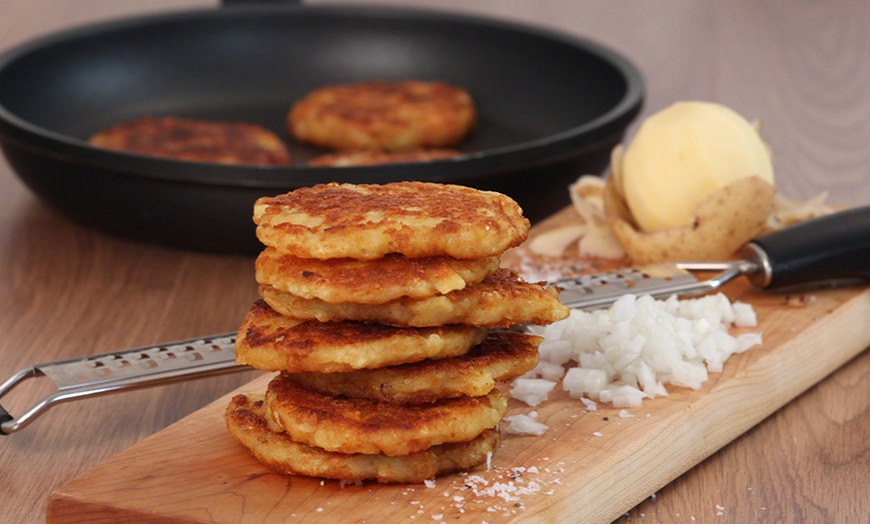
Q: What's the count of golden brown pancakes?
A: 10